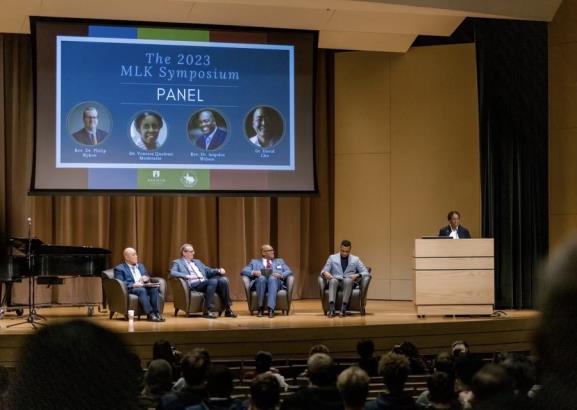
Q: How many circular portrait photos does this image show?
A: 4